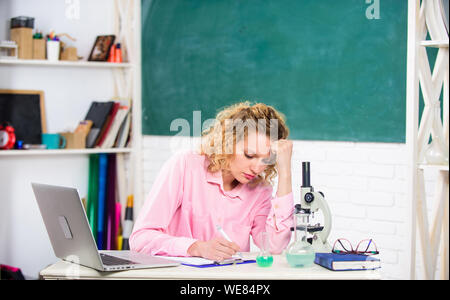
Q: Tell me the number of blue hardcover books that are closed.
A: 1